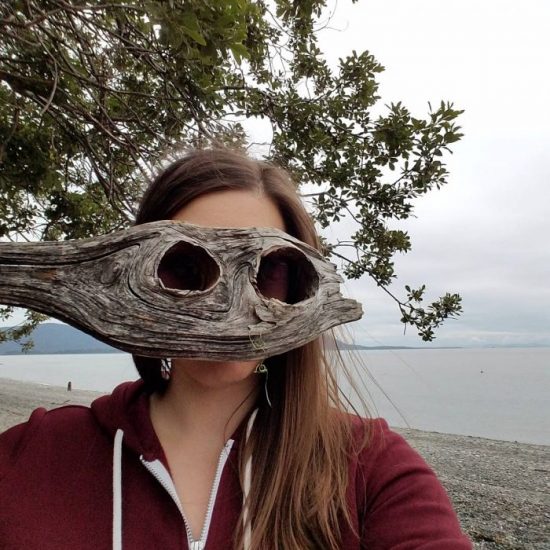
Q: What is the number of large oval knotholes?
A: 2